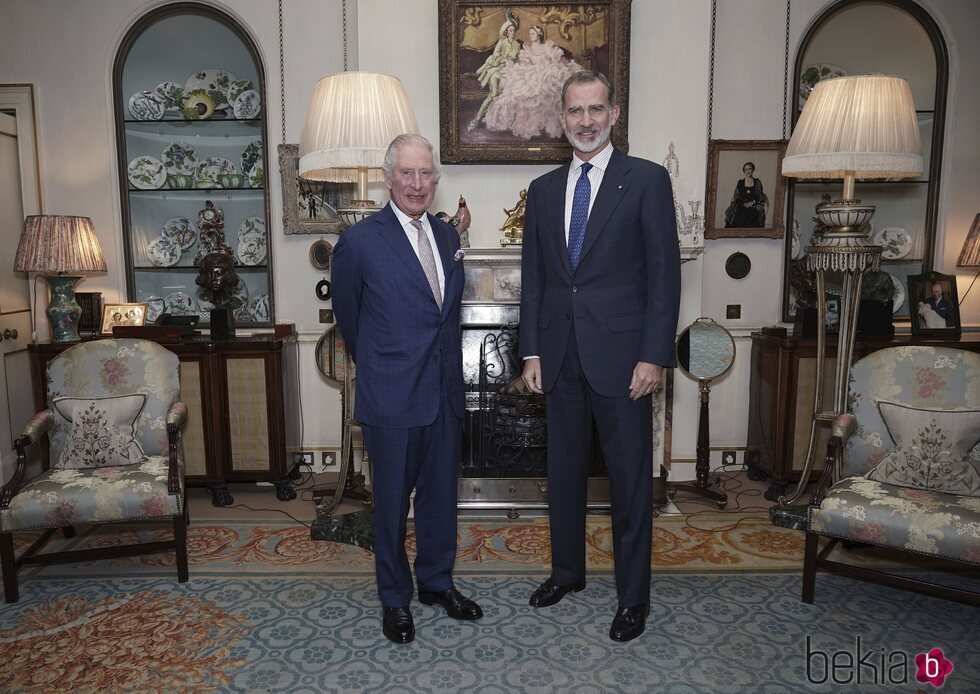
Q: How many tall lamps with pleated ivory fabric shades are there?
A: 2